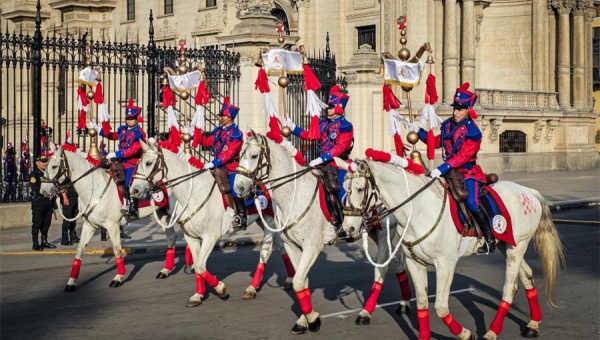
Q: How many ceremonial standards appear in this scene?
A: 4